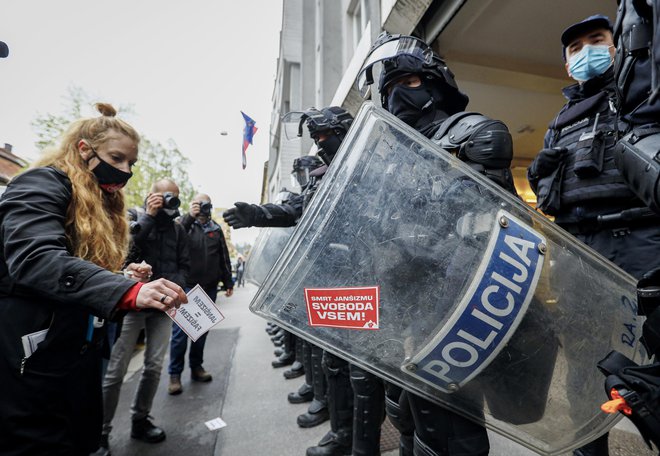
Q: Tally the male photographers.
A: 2